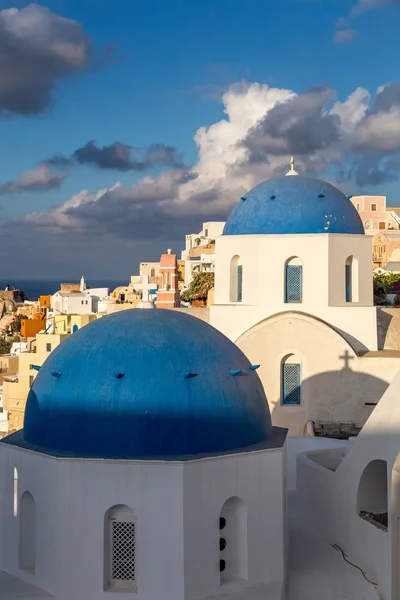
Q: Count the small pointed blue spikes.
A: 10